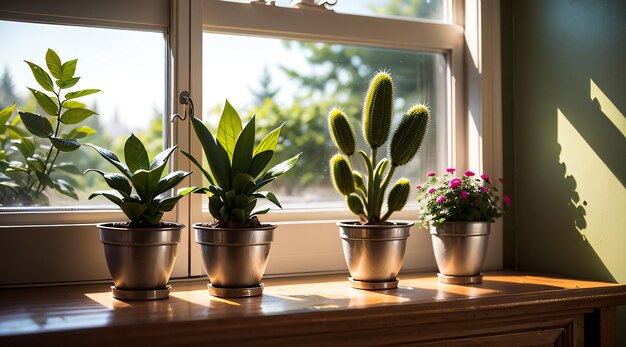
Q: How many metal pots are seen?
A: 4